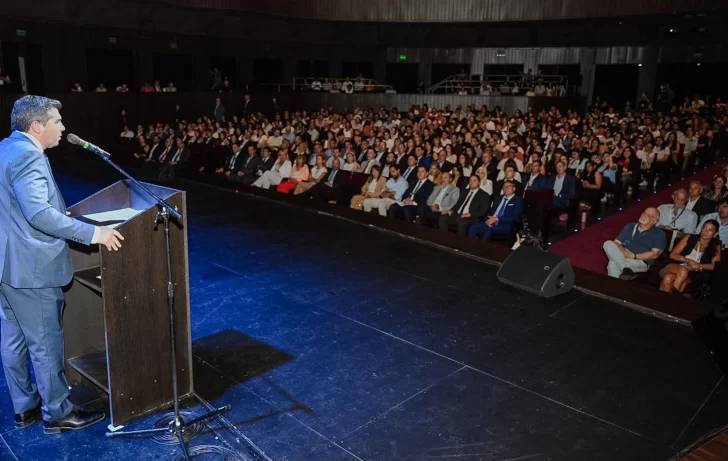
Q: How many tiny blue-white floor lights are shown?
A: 11